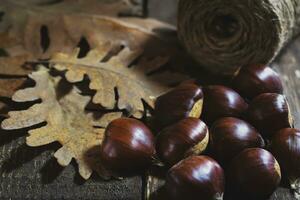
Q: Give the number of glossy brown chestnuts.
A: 10